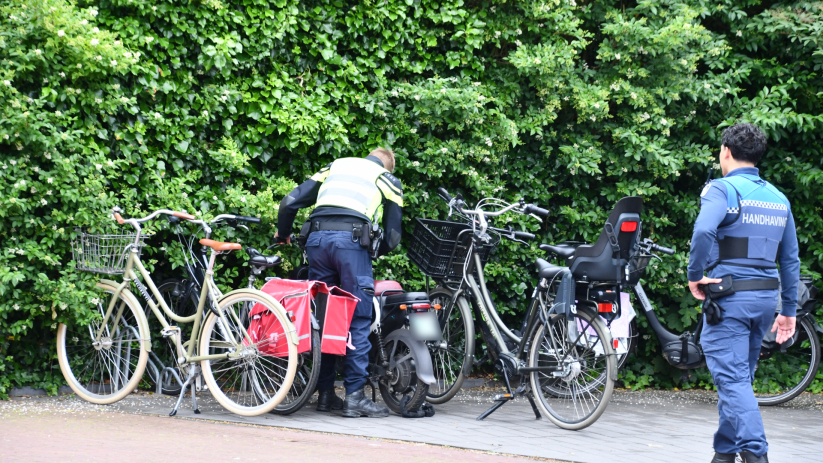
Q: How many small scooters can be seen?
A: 1